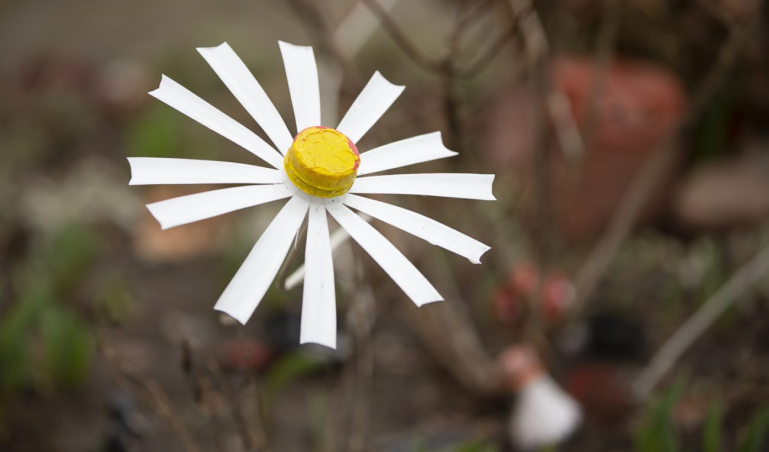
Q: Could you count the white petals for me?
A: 12